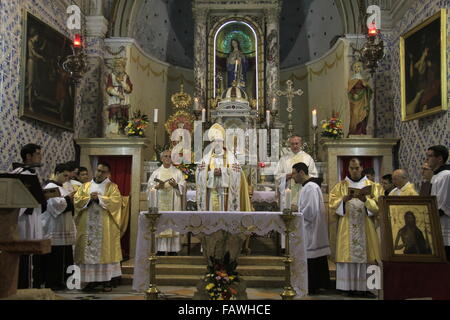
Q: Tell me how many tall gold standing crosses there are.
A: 1